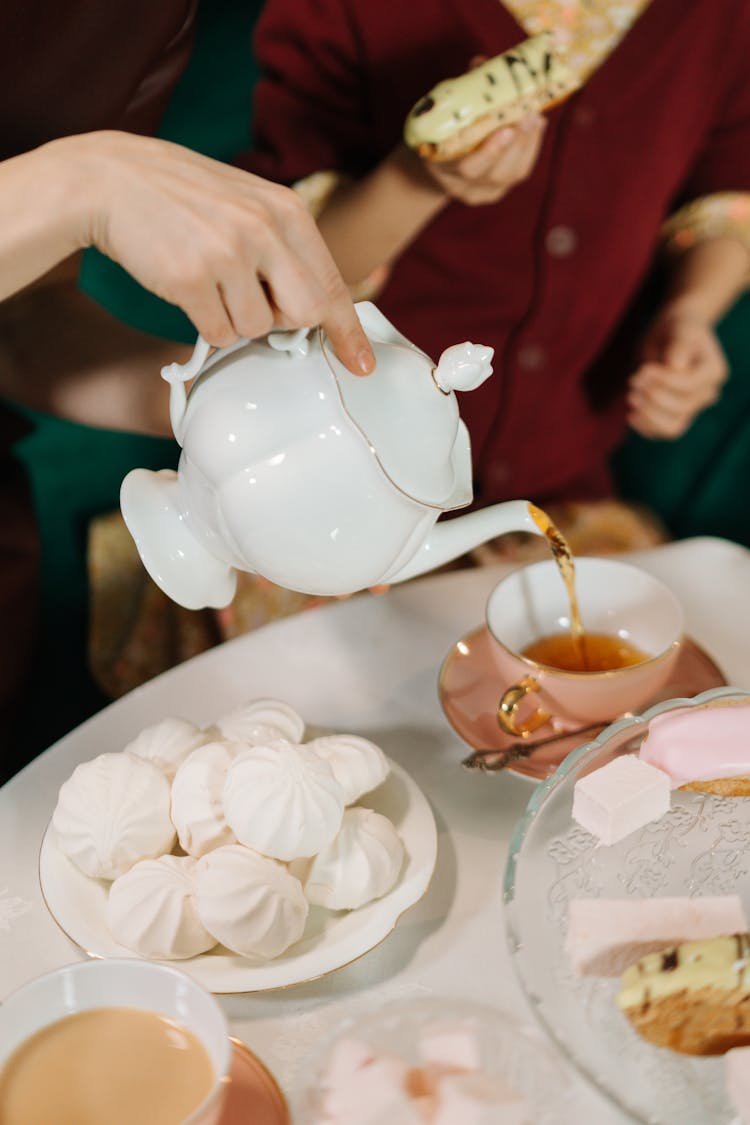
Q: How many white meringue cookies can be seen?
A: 9